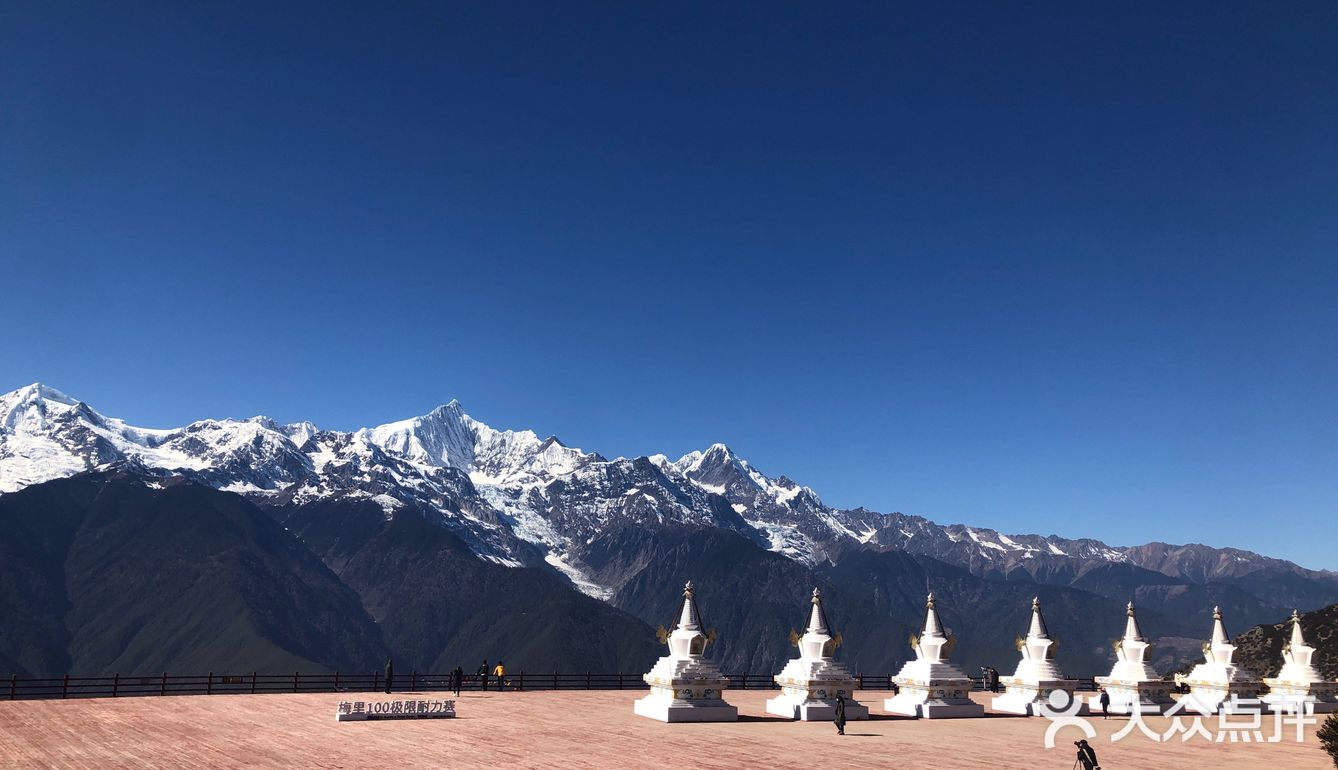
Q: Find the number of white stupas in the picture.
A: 7